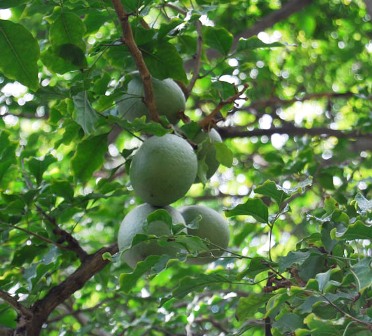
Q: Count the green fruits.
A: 5